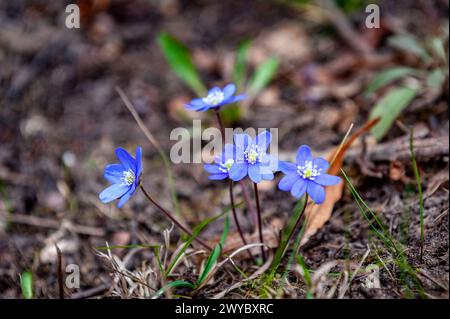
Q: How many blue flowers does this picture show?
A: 5